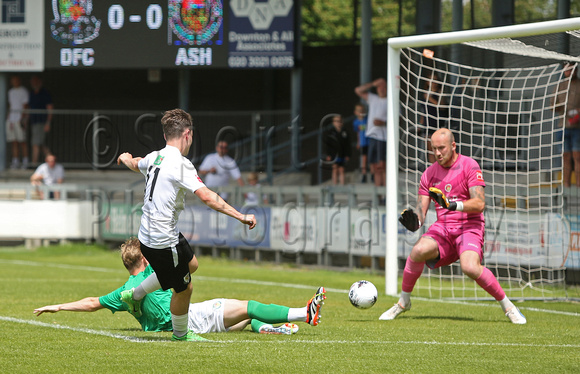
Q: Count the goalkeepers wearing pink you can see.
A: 1